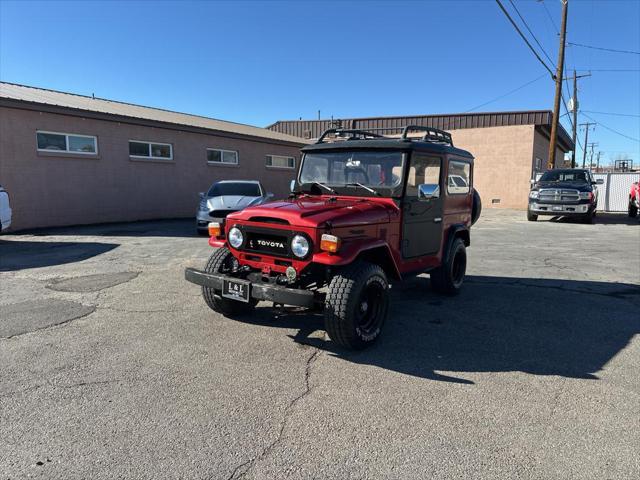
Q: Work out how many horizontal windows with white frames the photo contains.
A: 4